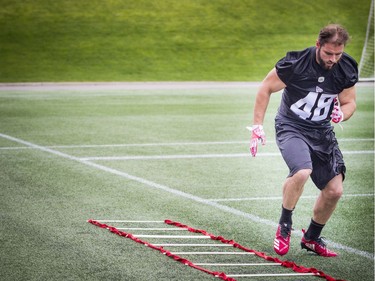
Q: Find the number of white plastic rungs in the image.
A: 7